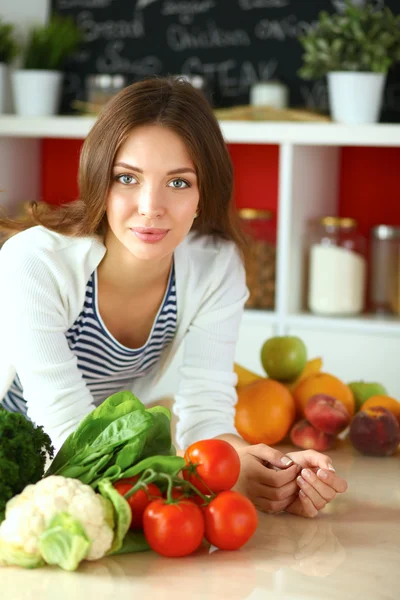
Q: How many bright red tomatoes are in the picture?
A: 5